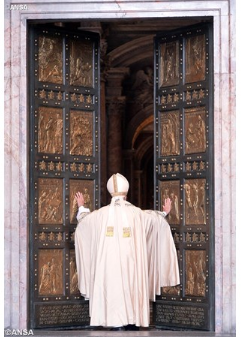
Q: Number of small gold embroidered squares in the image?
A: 2